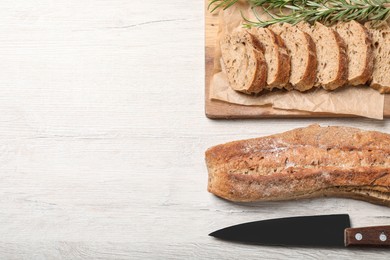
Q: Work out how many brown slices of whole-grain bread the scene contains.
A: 6